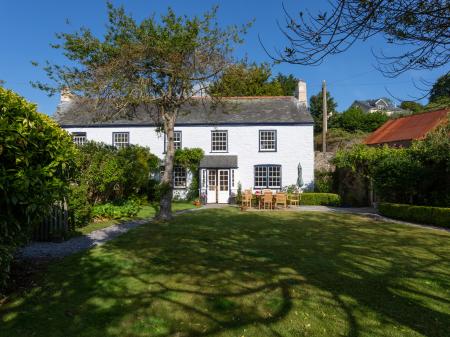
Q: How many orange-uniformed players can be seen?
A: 0